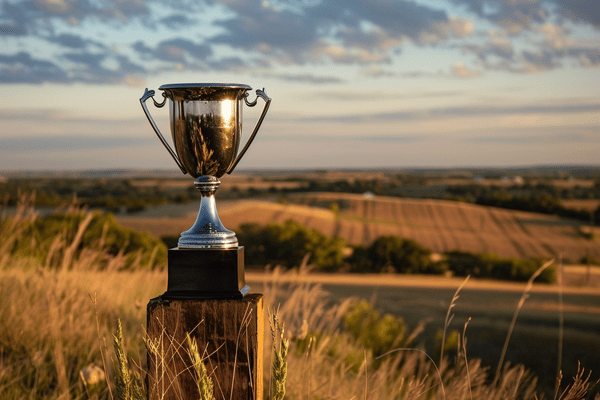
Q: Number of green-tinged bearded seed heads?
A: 3